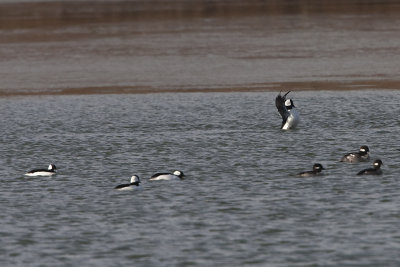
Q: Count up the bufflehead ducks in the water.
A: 7